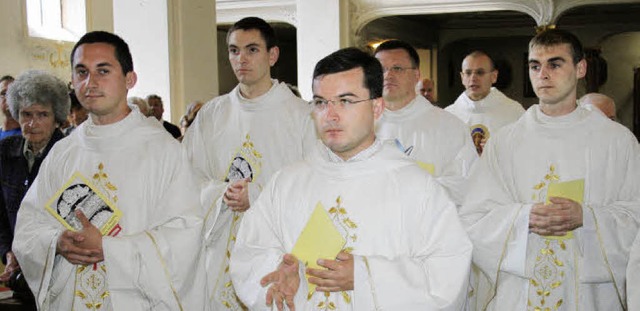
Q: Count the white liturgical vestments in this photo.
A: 6